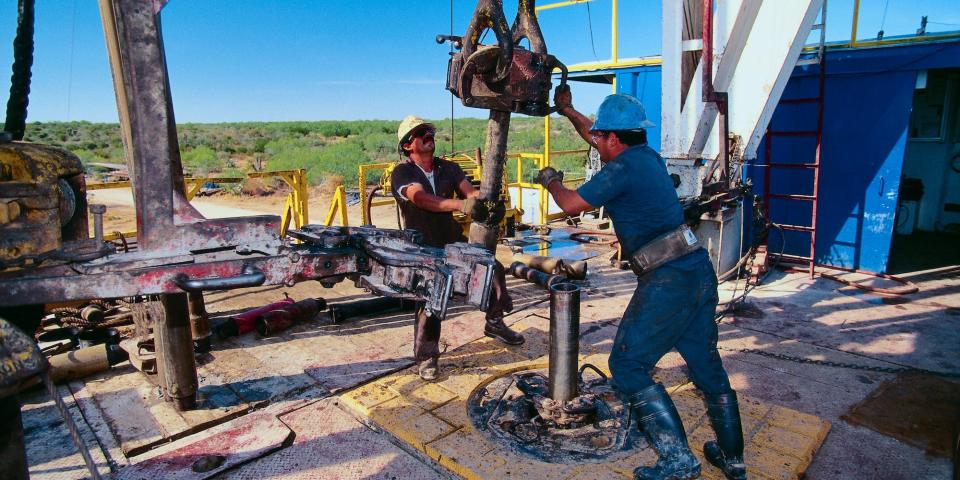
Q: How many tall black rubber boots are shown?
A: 2